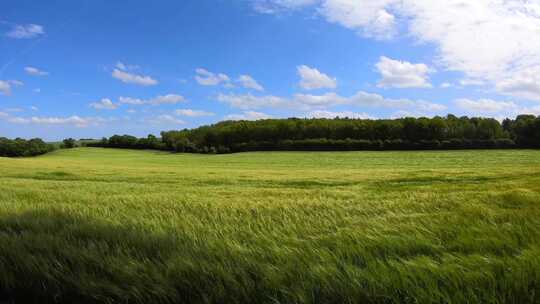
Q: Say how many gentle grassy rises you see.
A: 1